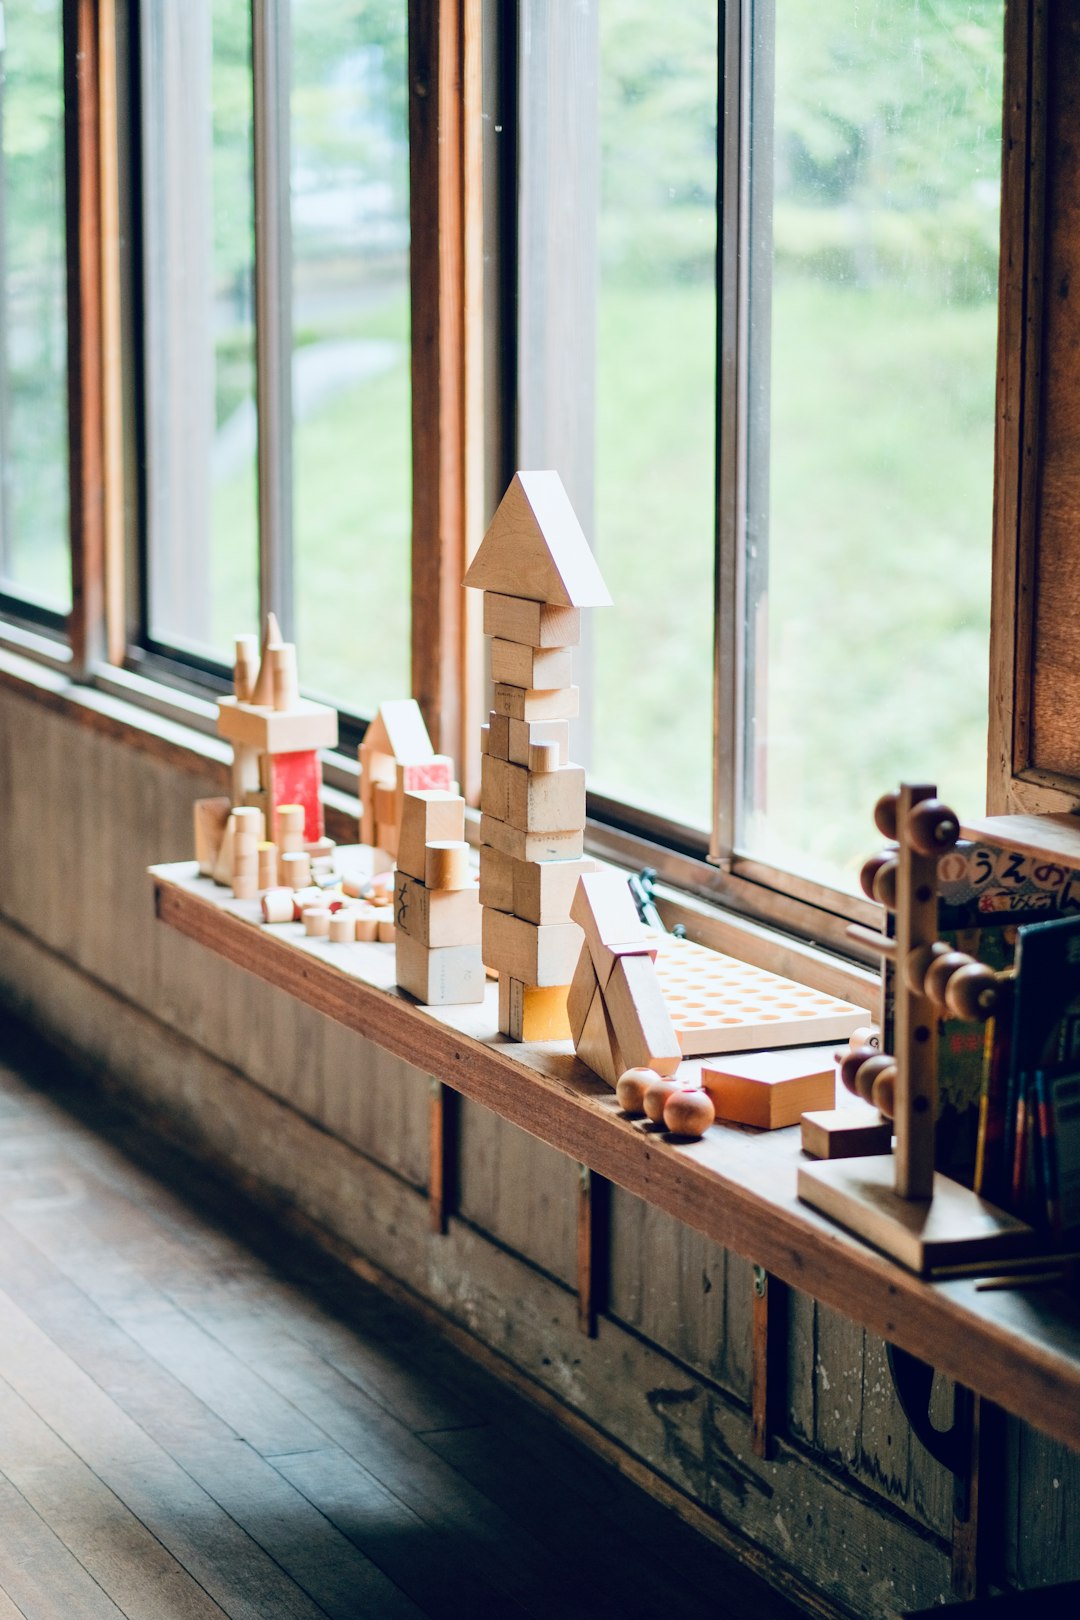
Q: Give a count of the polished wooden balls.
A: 13